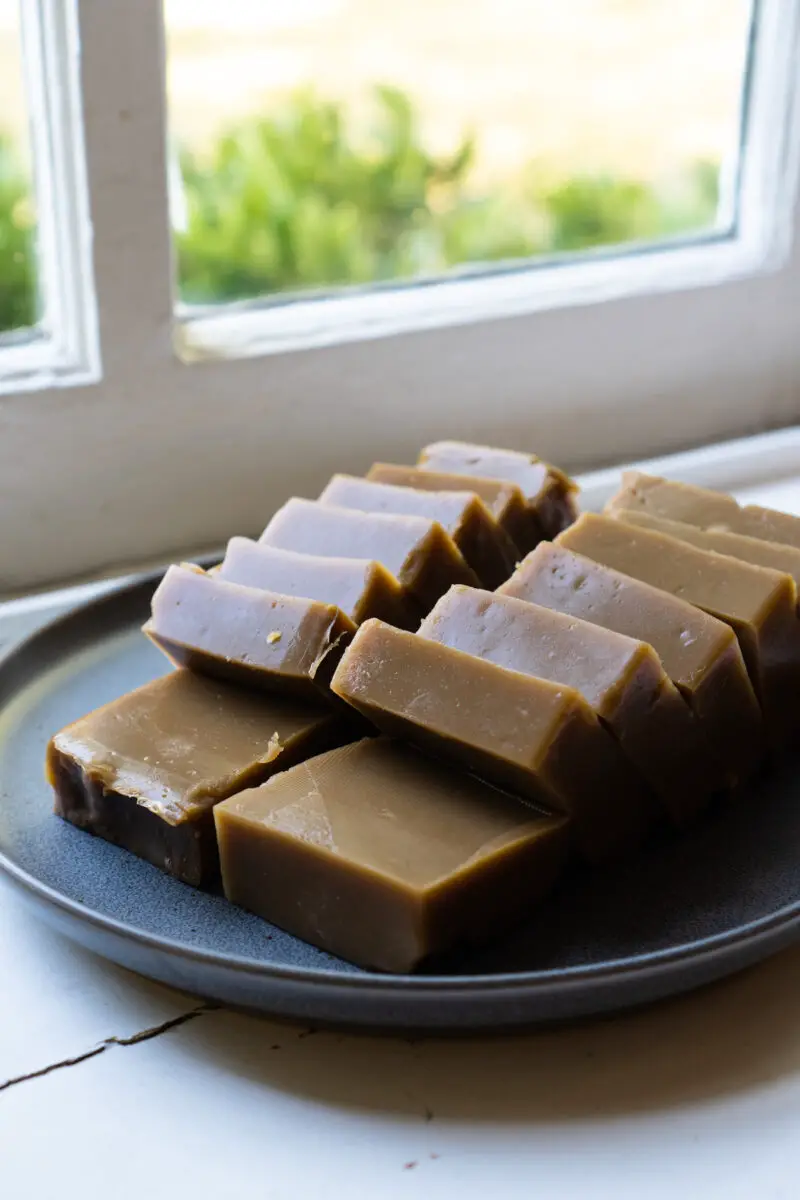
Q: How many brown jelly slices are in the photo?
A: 14